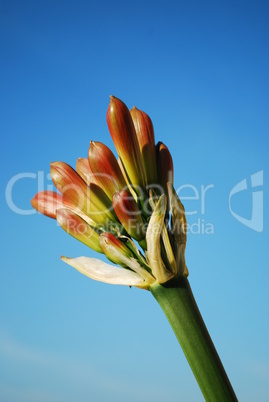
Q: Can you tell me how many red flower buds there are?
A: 10